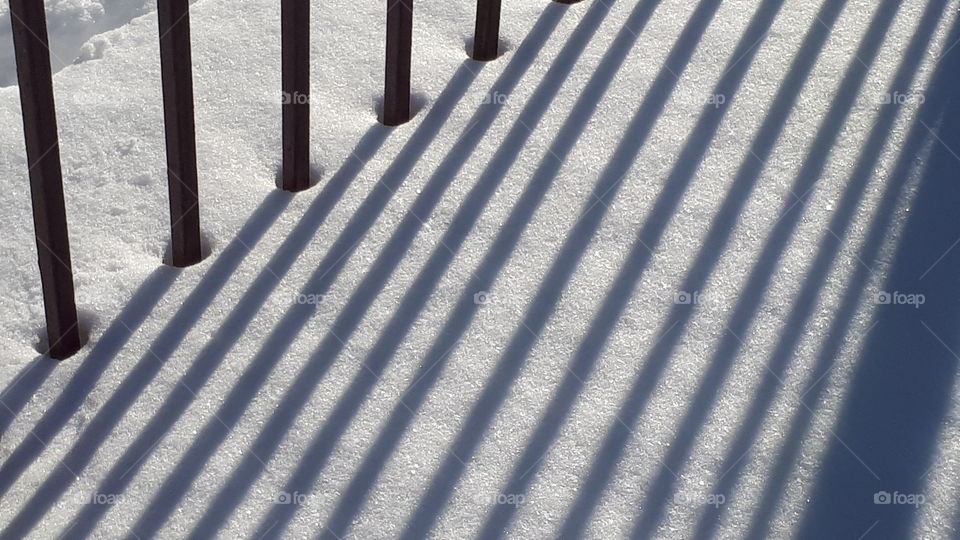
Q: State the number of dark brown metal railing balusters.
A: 5